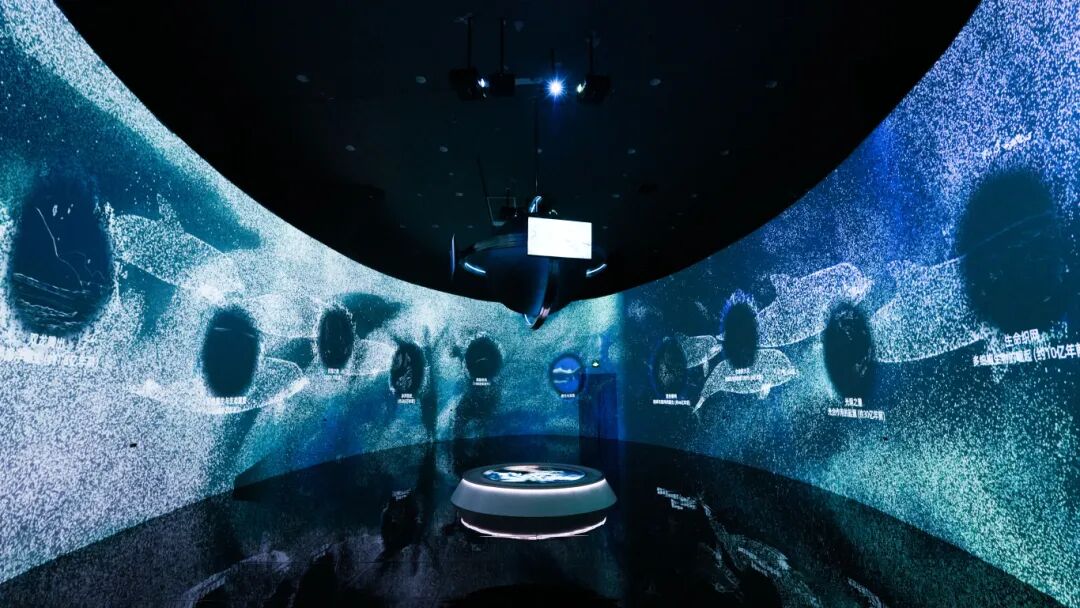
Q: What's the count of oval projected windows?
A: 10